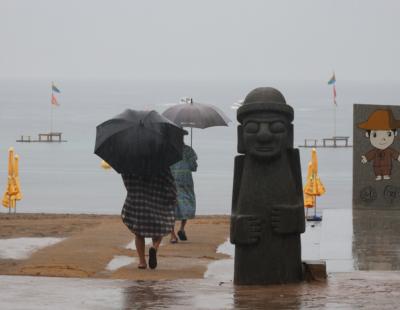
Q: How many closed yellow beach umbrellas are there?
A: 4